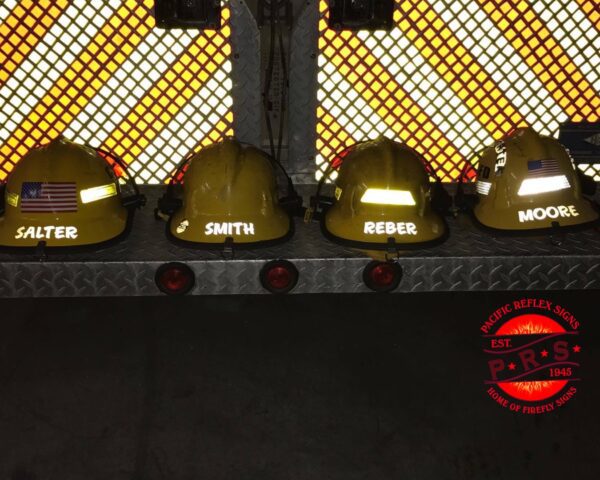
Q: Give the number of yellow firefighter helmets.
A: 4